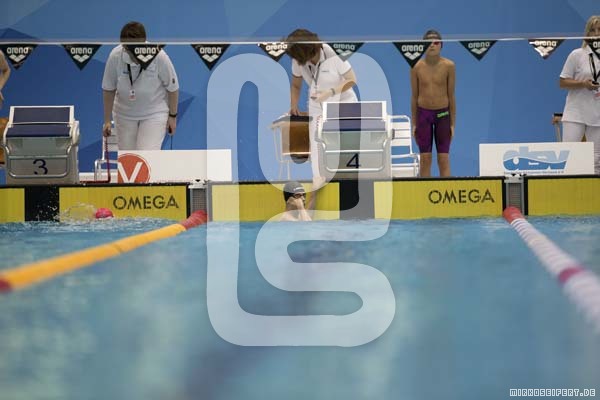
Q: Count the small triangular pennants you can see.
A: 10